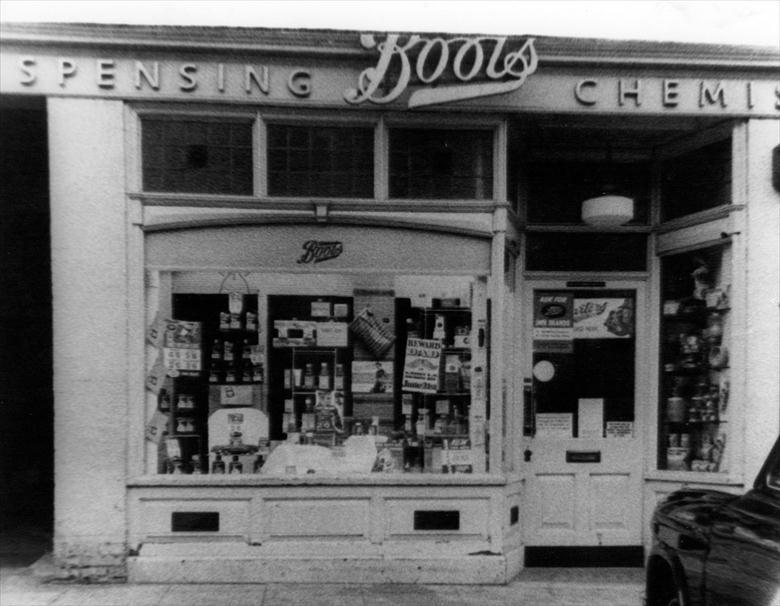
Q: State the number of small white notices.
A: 3